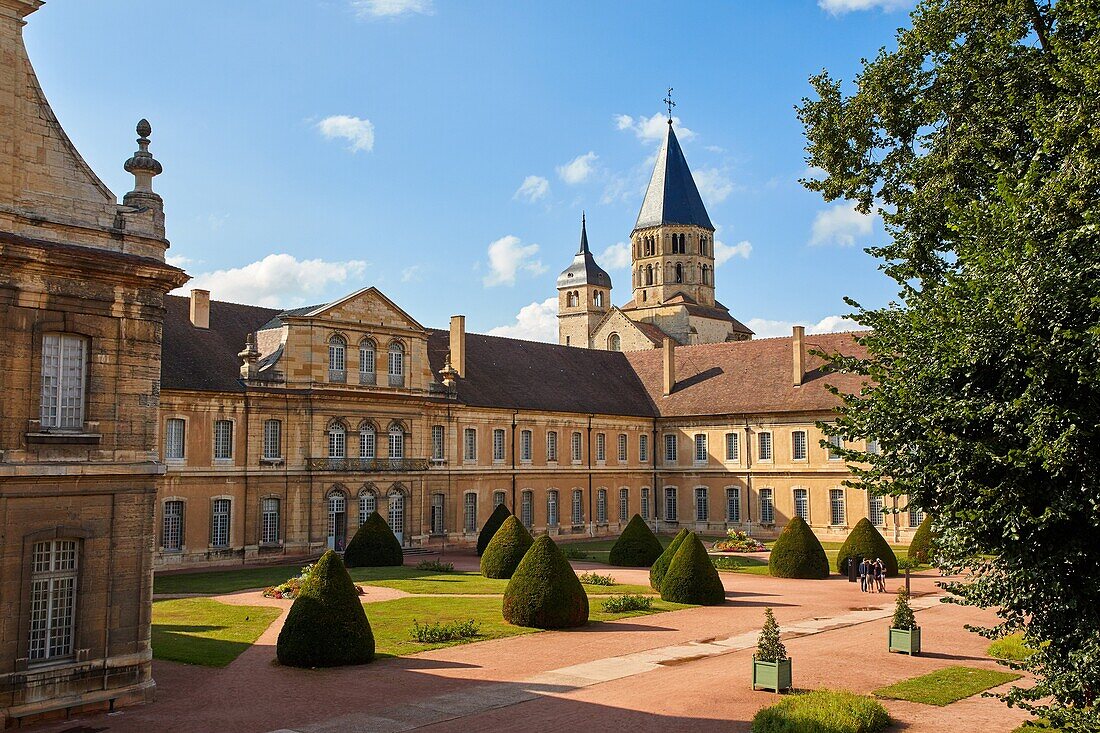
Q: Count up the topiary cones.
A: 11